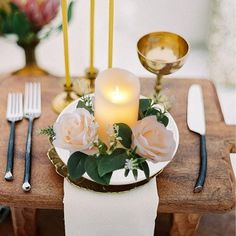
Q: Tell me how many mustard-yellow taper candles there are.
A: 3